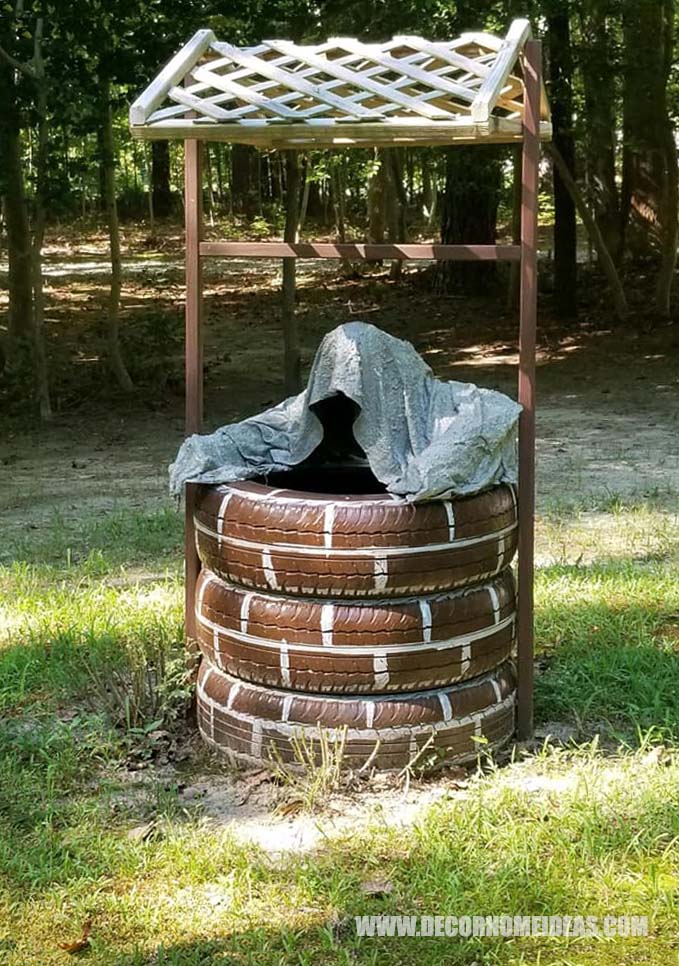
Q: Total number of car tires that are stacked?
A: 3